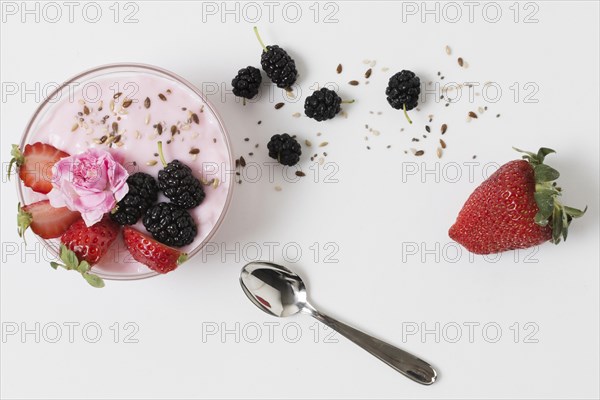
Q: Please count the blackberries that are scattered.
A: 5